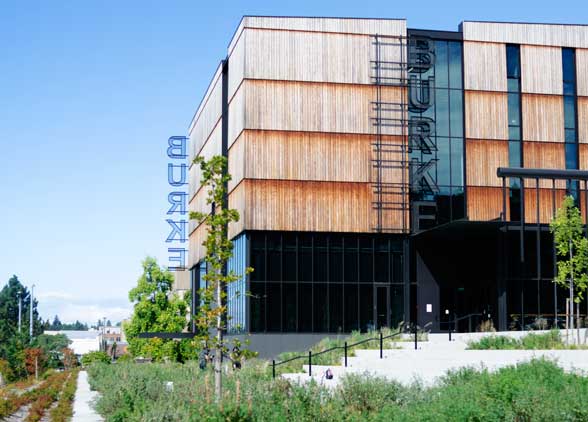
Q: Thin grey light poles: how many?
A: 2